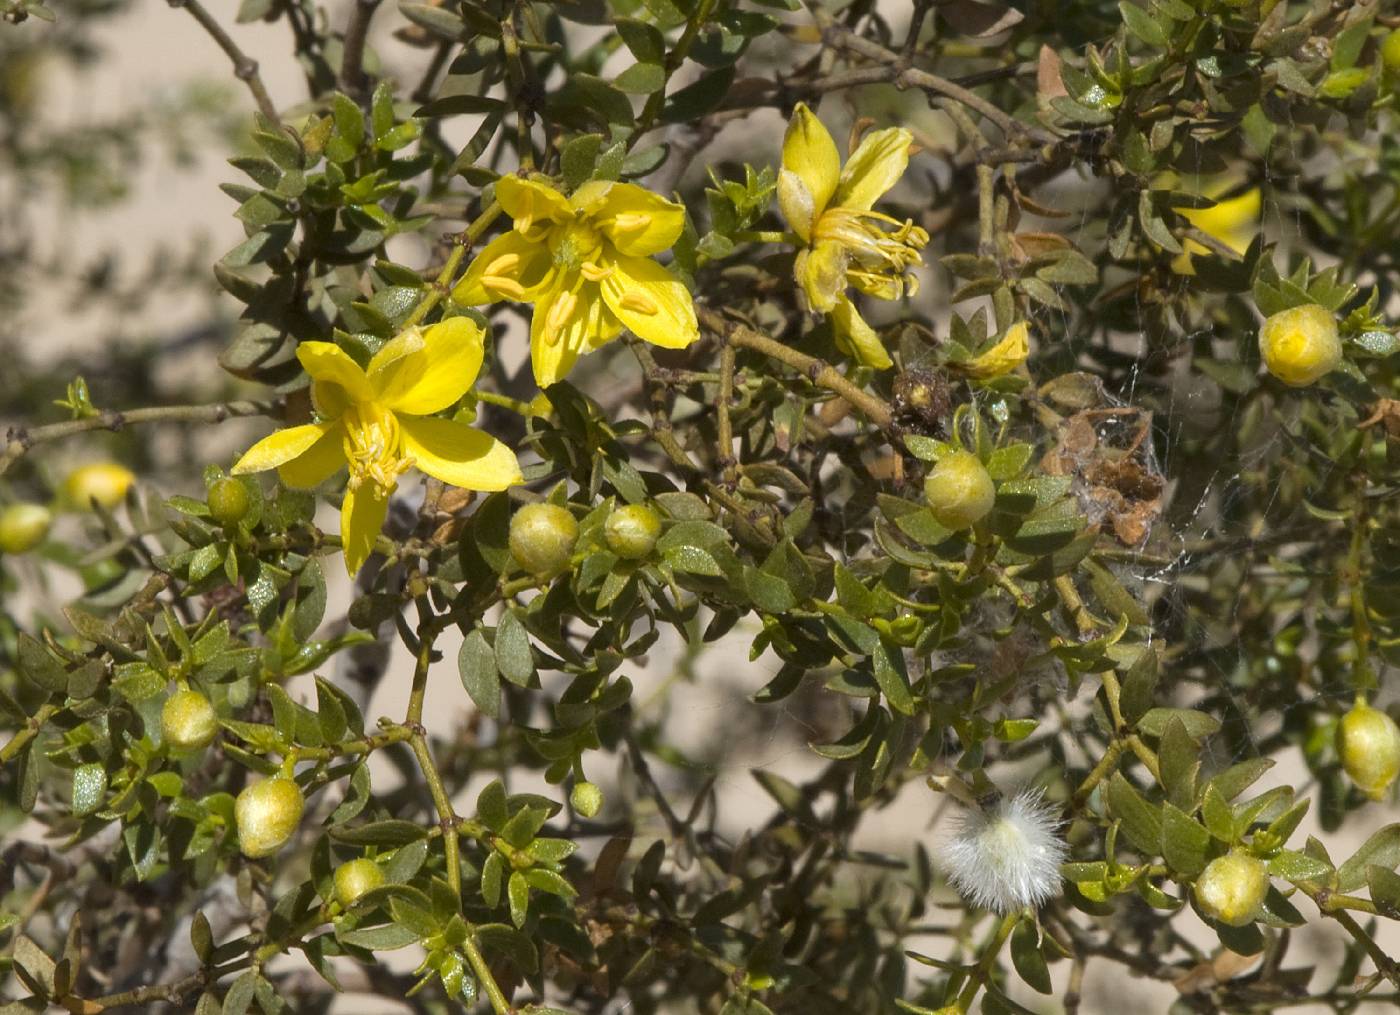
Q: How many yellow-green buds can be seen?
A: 13